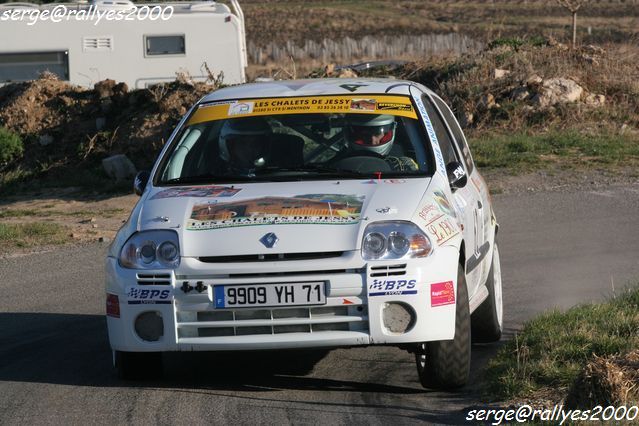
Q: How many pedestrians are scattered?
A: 0